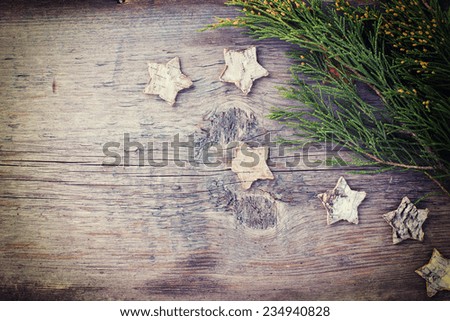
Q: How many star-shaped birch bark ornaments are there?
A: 6